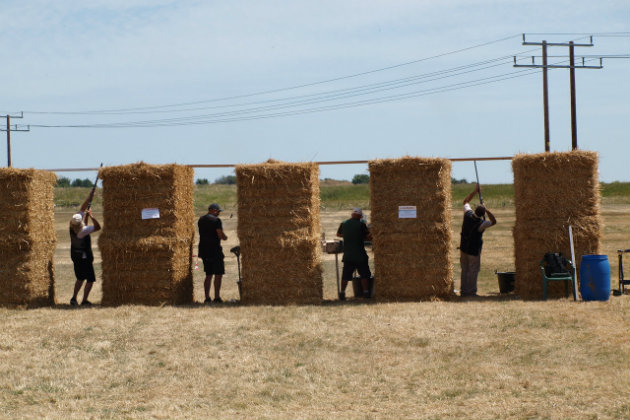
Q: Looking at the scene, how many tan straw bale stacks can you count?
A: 5